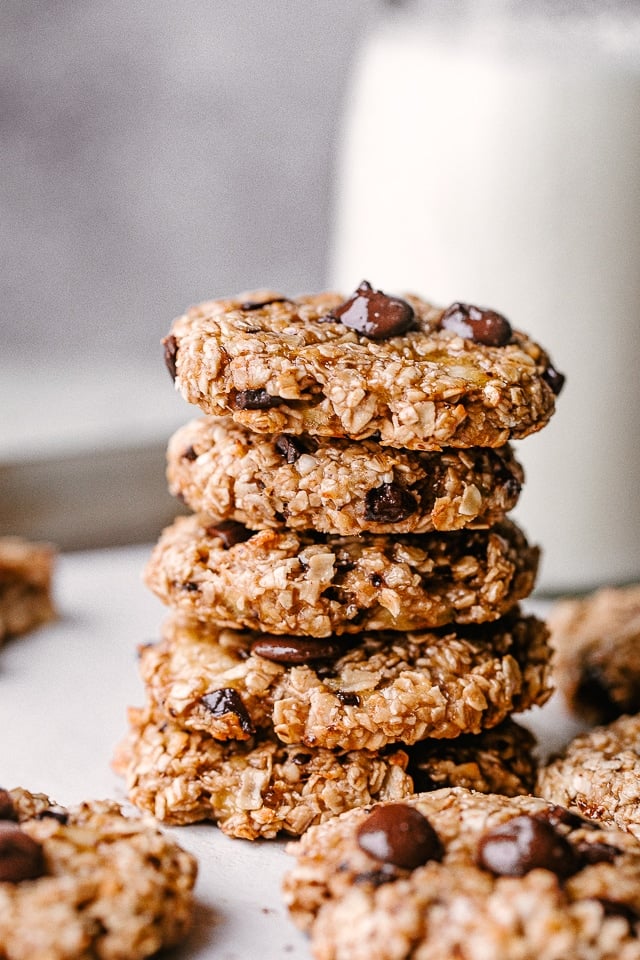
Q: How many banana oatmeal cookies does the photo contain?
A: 10